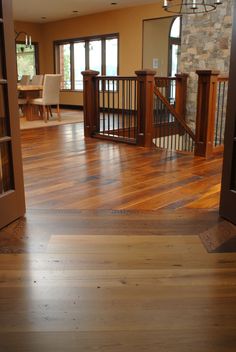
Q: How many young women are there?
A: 0